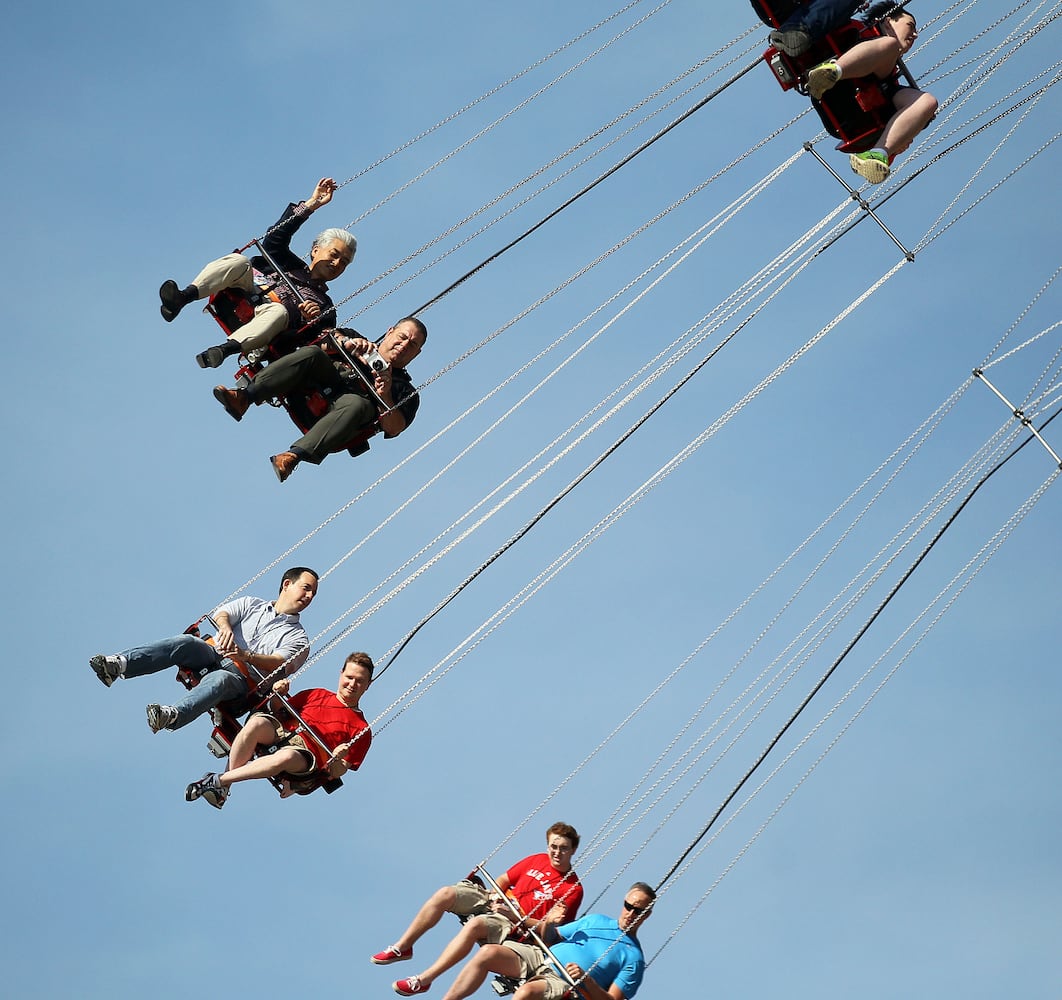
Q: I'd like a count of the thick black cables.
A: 3